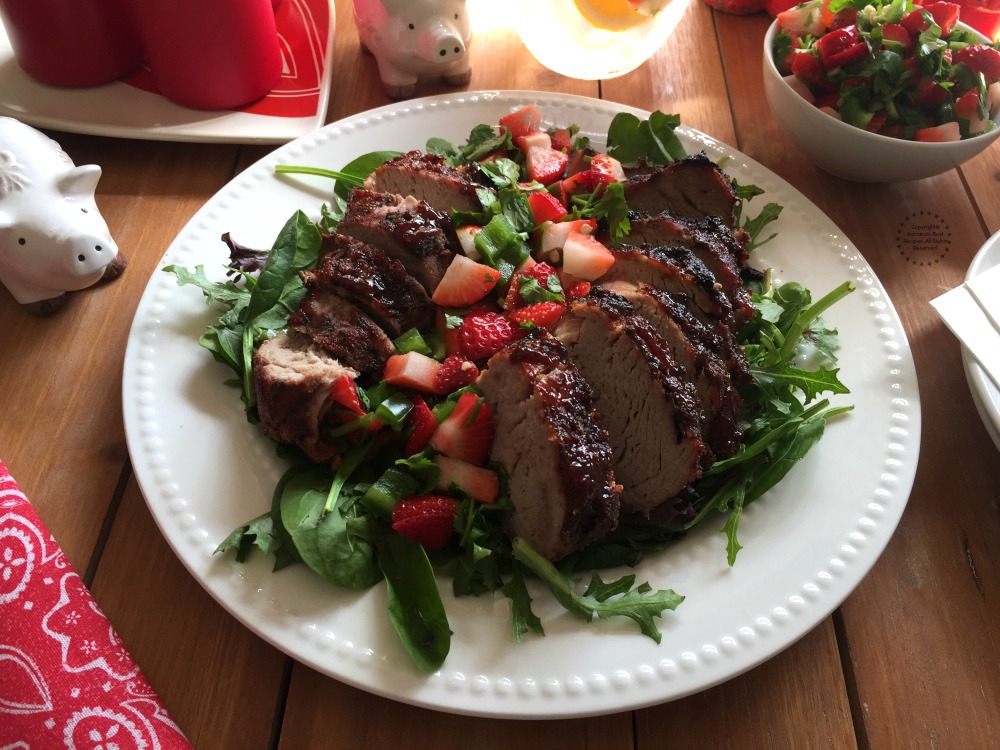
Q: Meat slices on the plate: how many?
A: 11